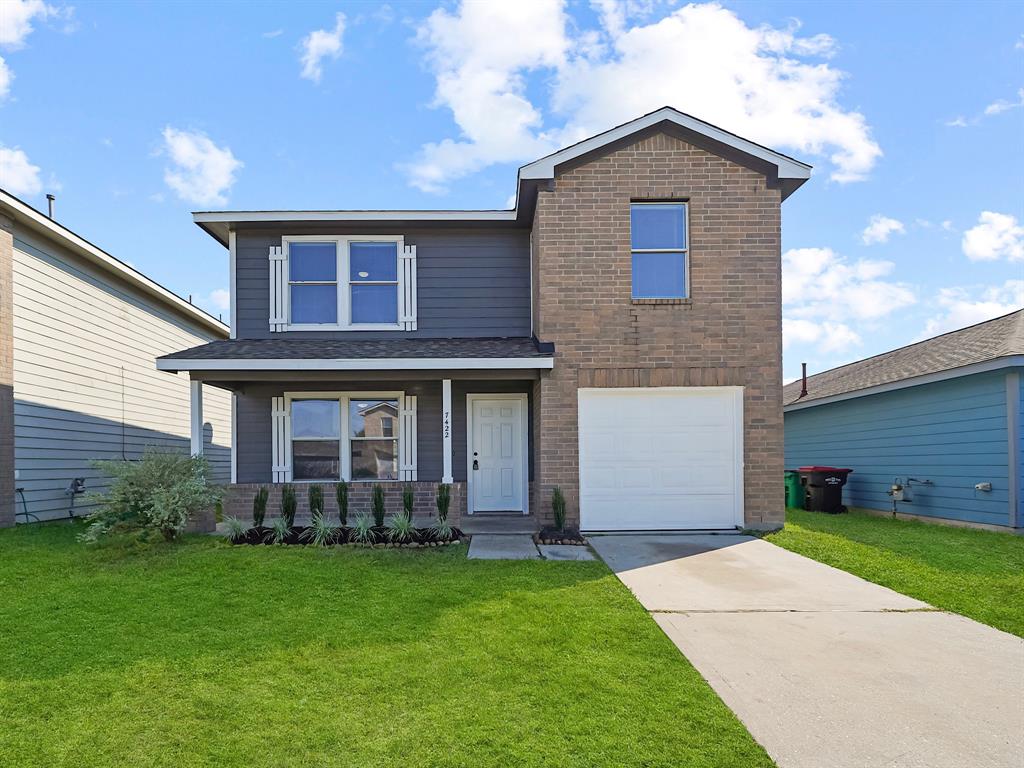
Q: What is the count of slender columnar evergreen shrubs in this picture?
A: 8